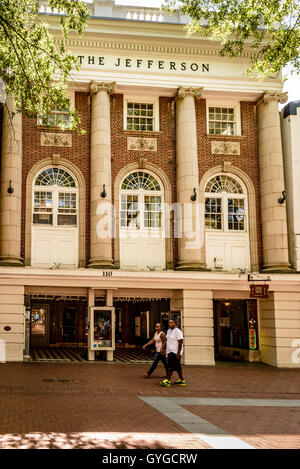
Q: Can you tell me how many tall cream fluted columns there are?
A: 4